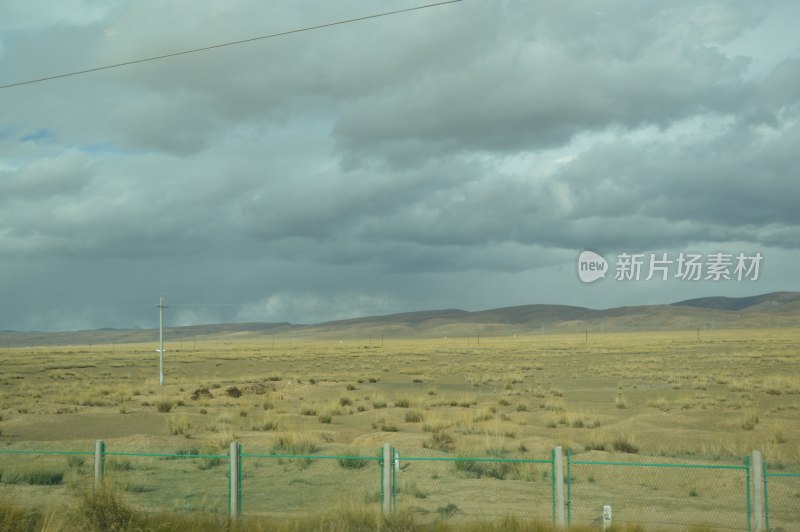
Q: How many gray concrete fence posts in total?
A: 5